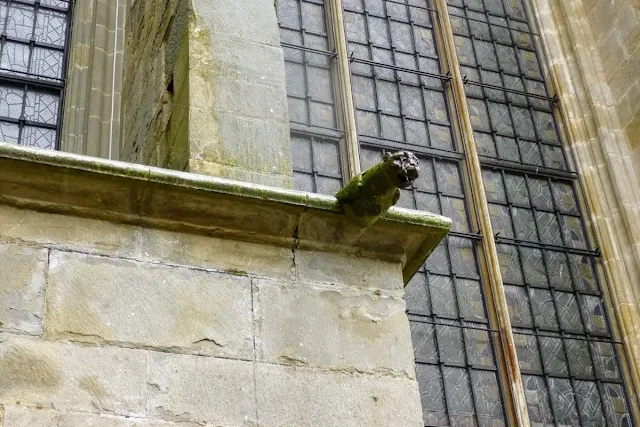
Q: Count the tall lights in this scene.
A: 0